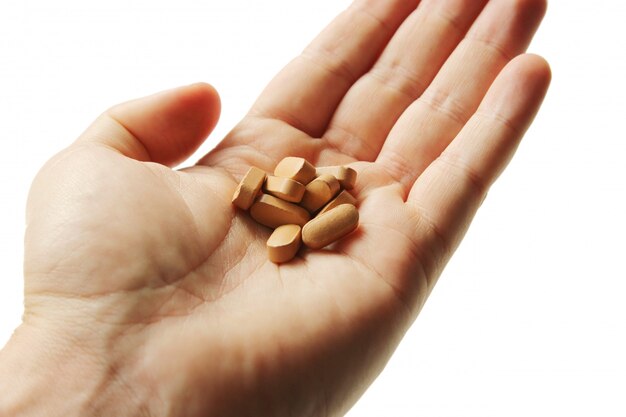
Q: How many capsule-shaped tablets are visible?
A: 9